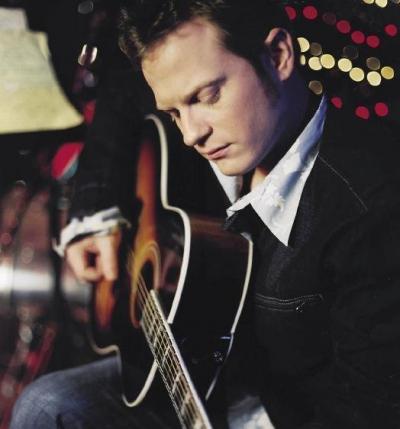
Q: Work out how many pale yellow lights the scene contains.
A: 10